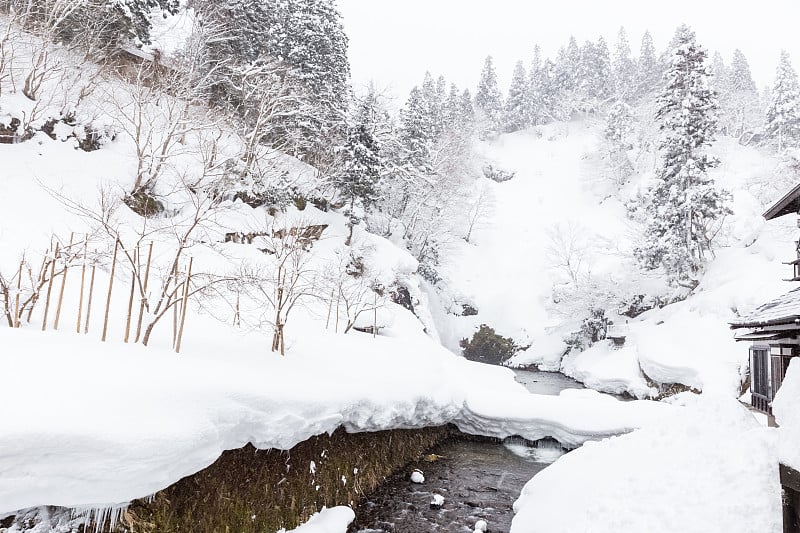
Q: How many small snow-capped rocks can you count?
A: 3